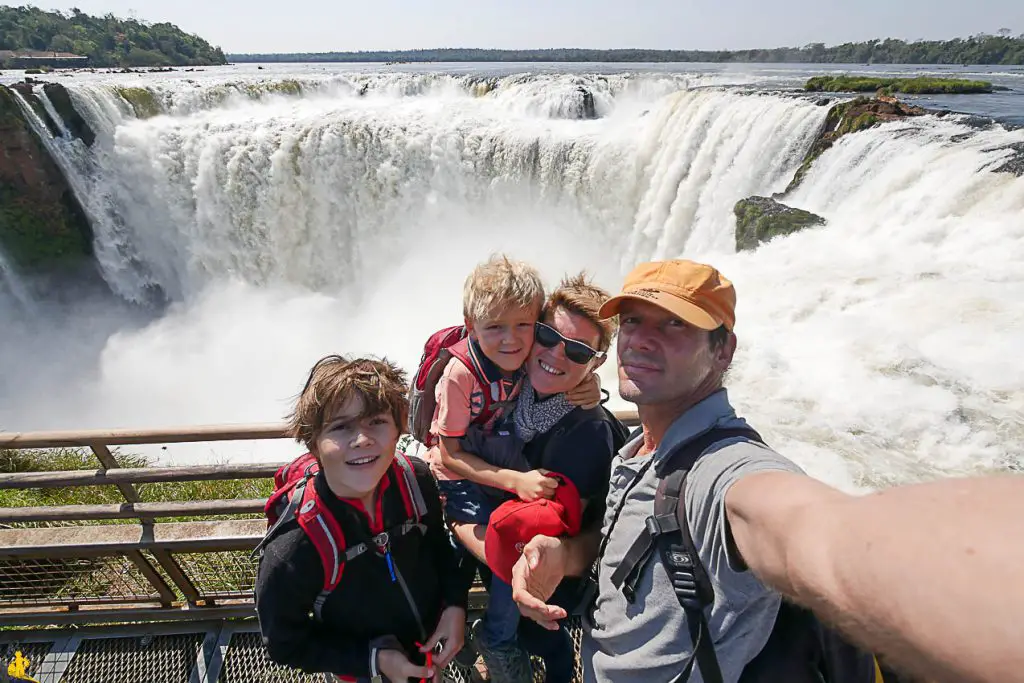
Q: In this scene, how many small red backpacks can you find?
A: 2